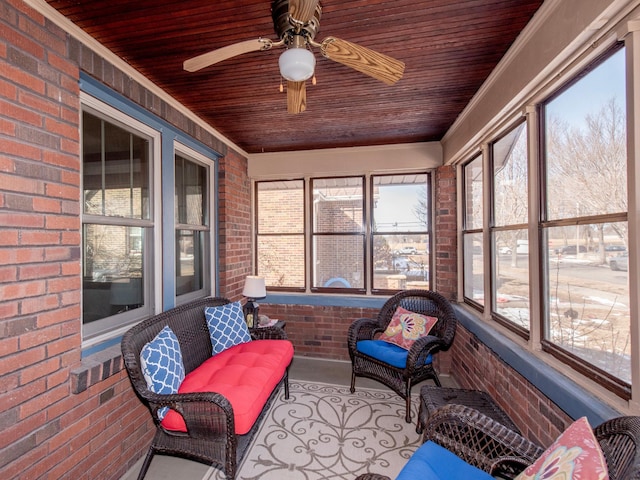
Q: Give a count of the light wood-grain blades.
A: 4